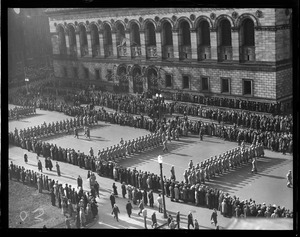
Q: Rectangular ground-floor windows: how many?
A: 10